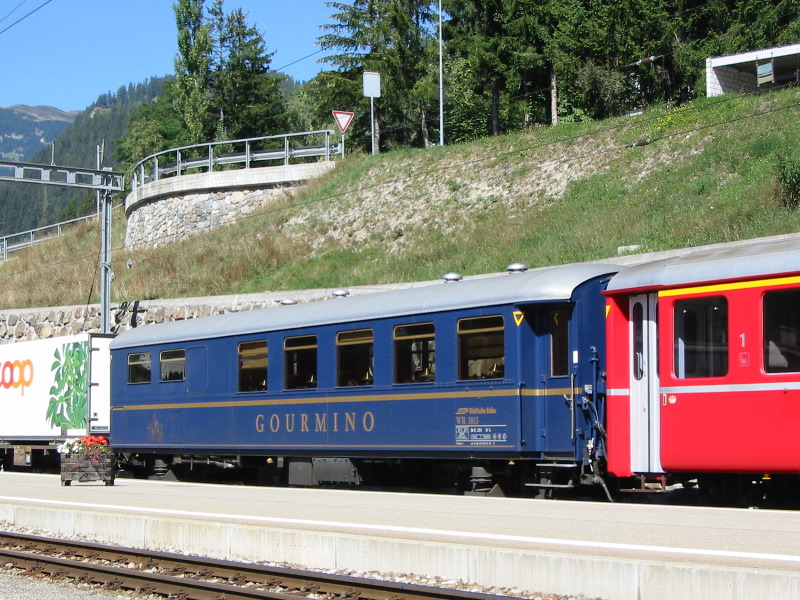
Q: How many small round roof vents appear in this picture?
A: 4